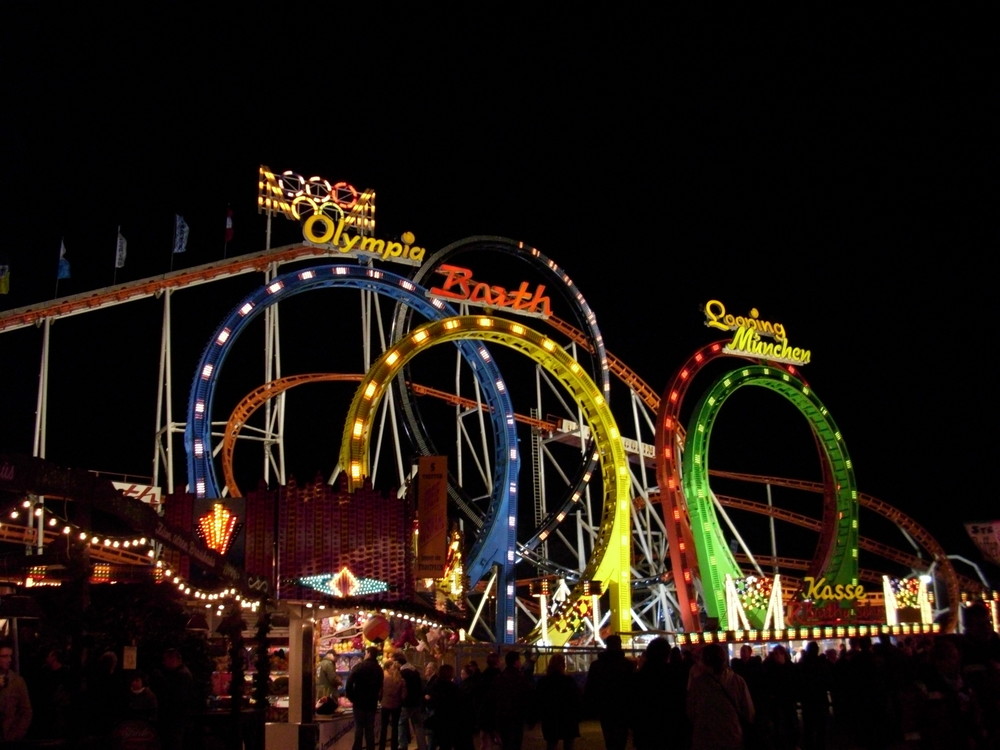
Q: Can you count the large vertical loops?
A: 5